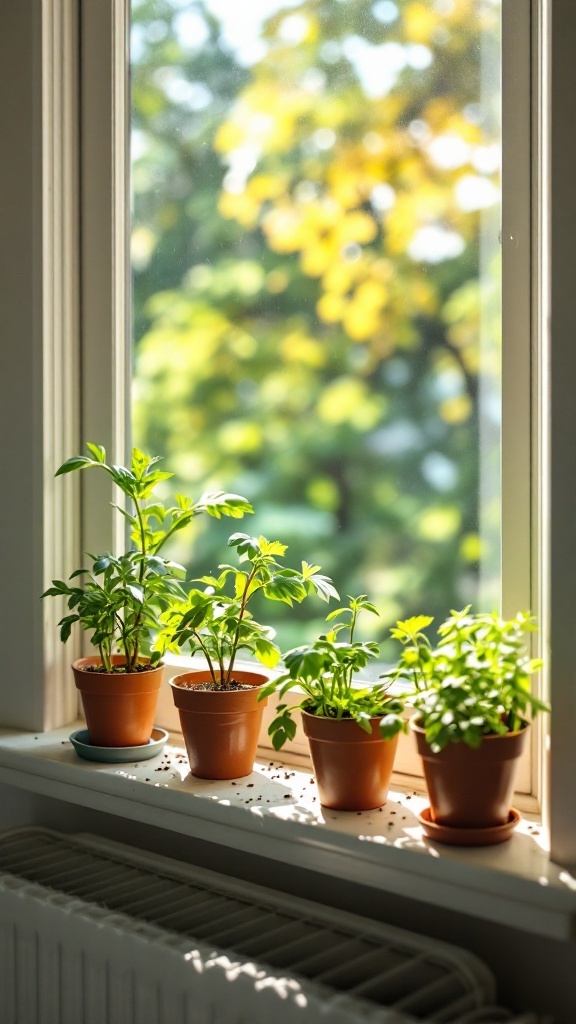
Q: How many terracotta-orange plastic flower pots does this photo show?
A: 4